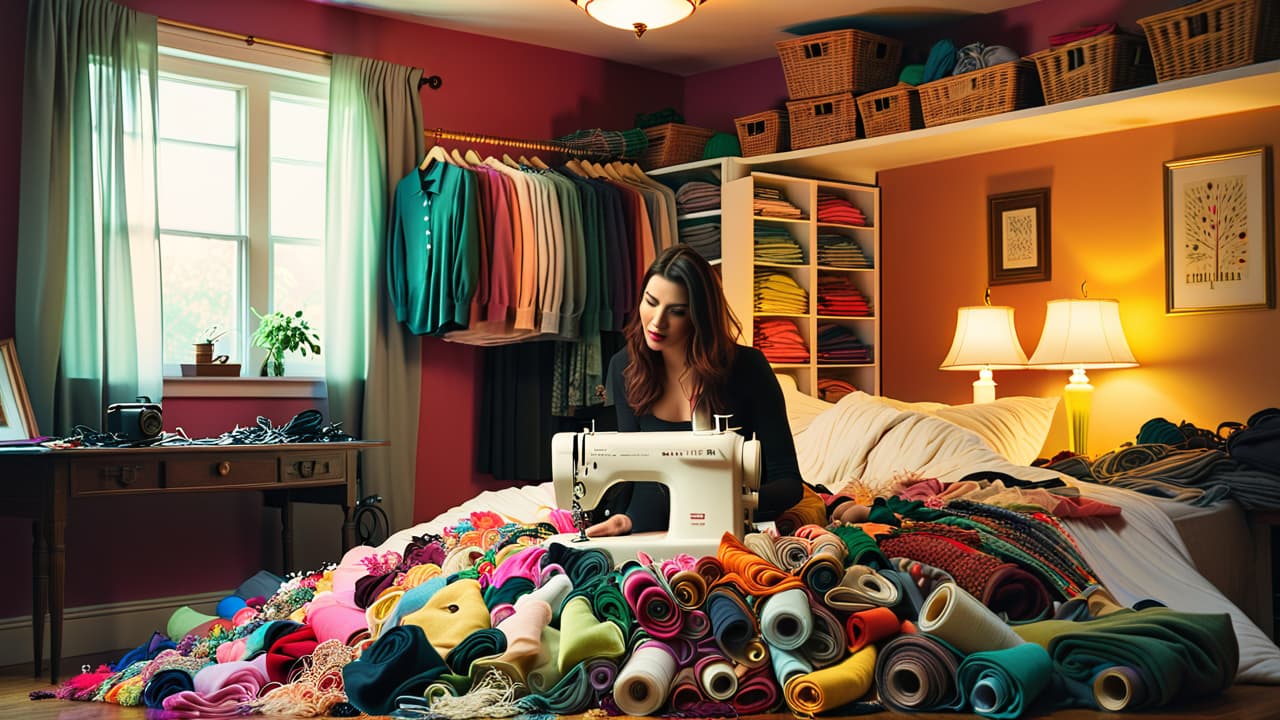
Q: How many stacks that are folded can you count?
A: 11